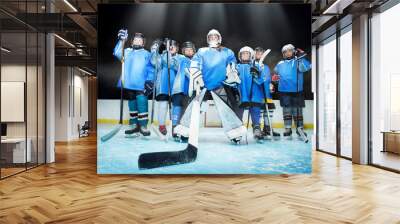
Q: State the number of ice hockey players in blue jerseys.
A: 7